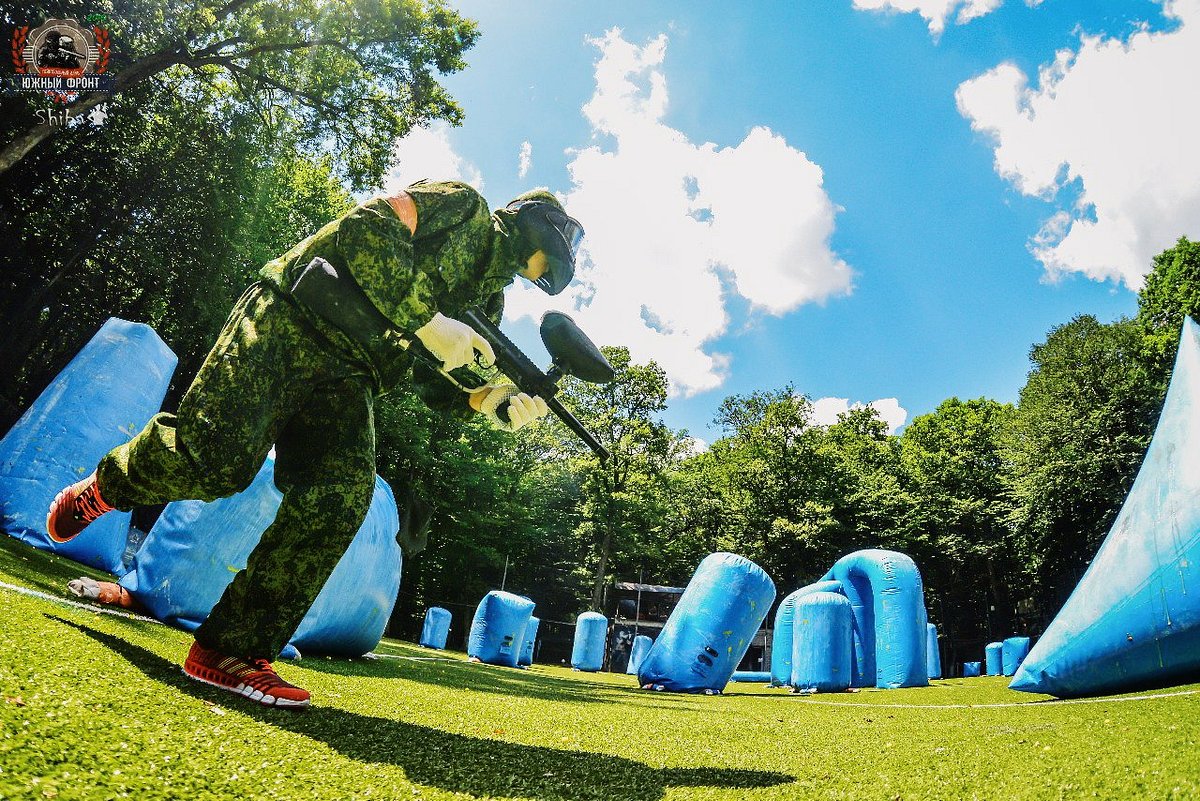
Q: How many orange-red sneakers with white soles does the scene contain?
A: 2